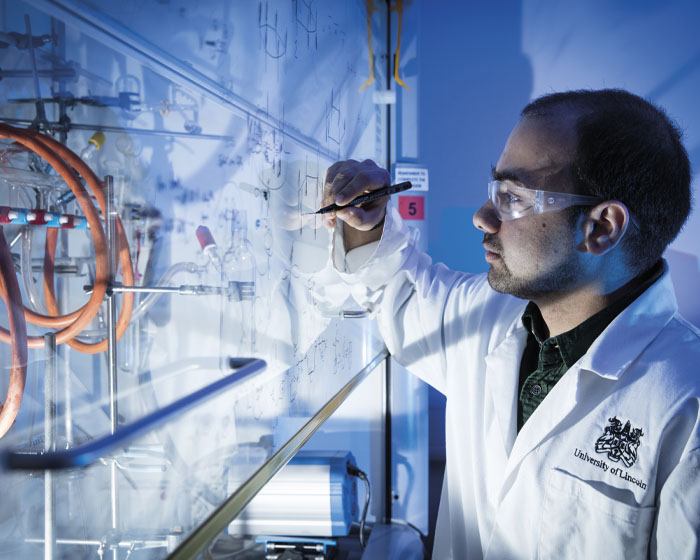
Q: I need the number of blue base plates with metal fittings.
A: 1